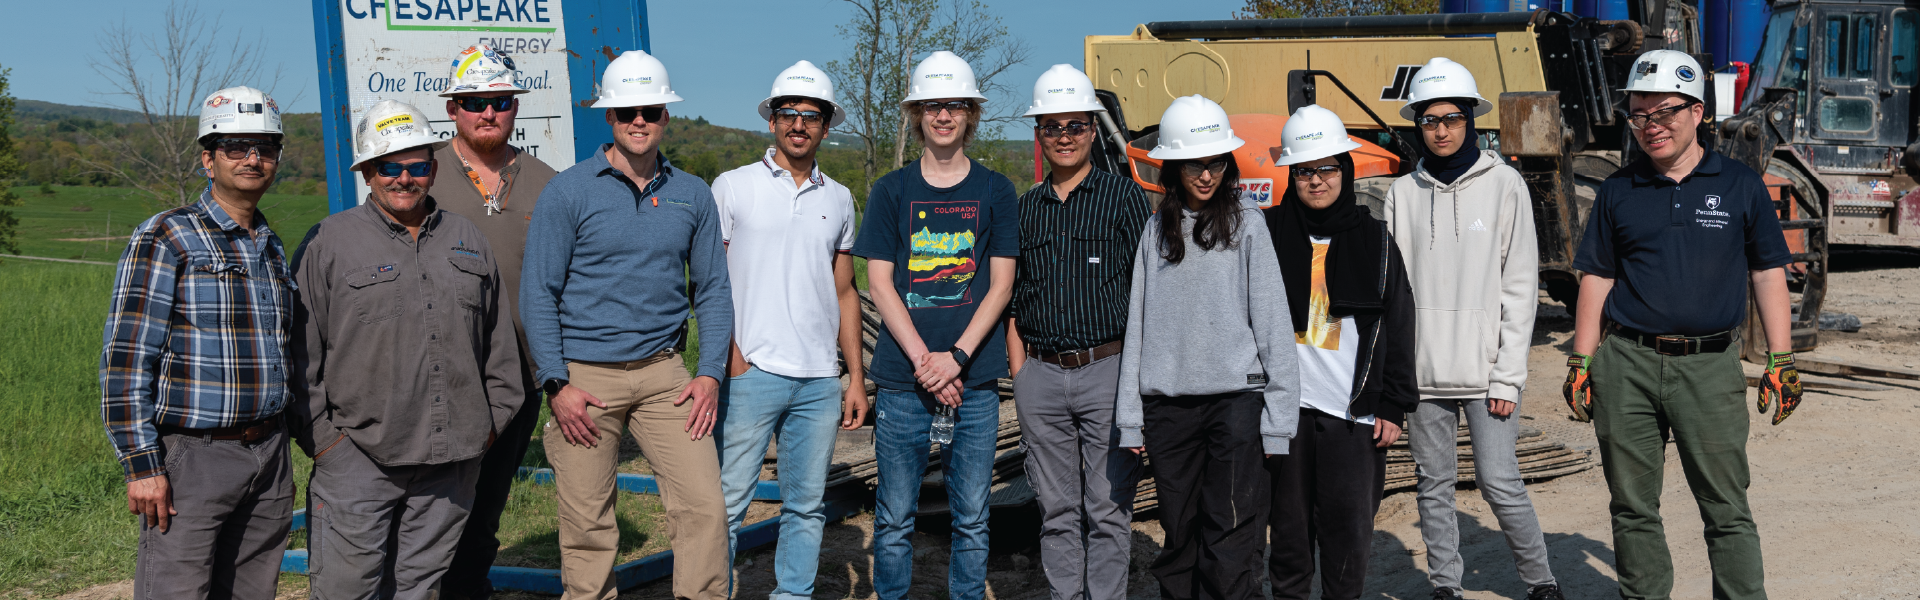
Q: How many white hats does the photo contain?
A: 11